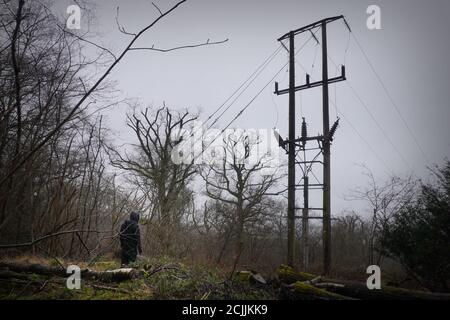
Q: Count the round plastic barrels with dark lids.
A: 0